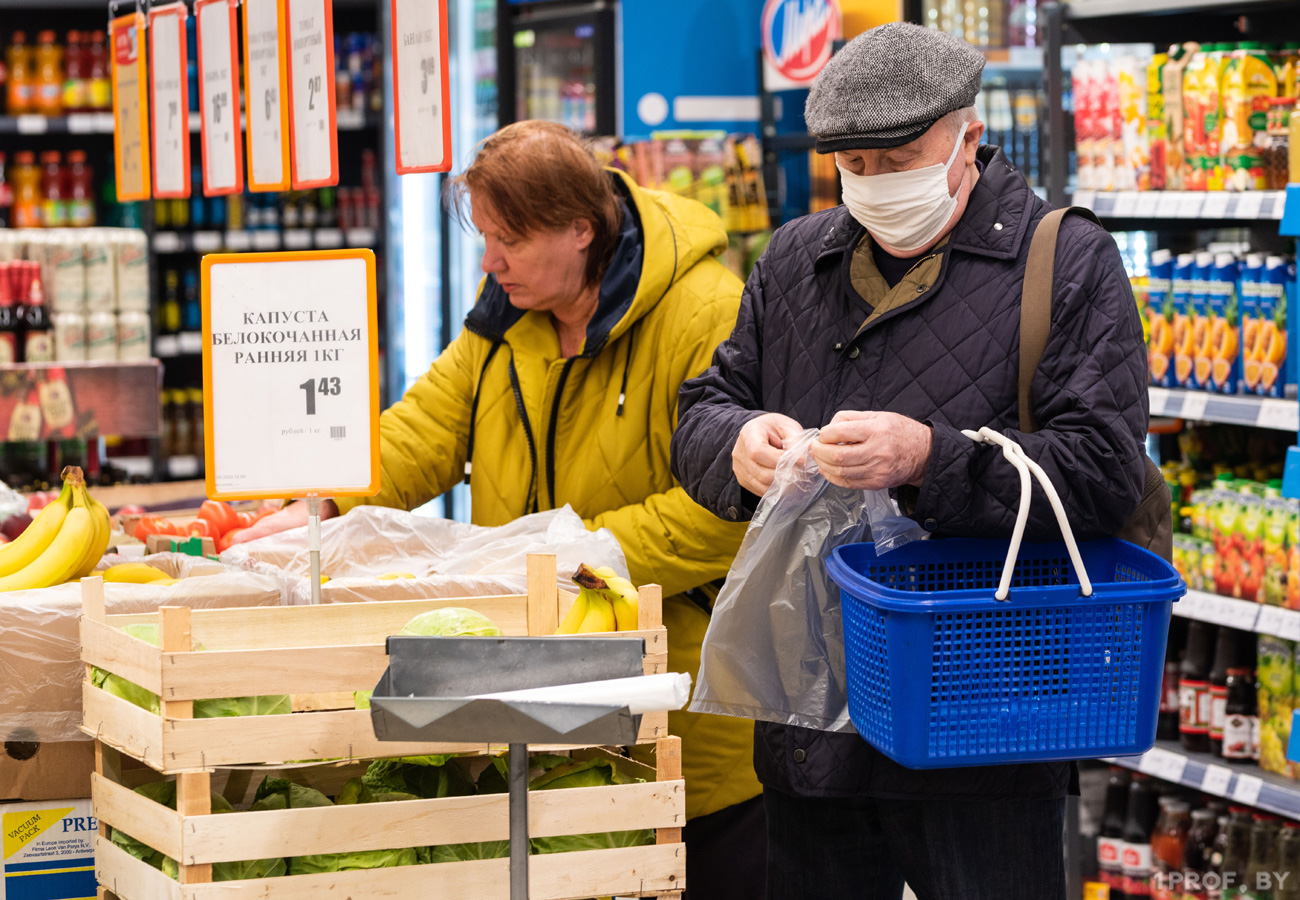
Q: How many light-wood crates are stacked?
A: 2